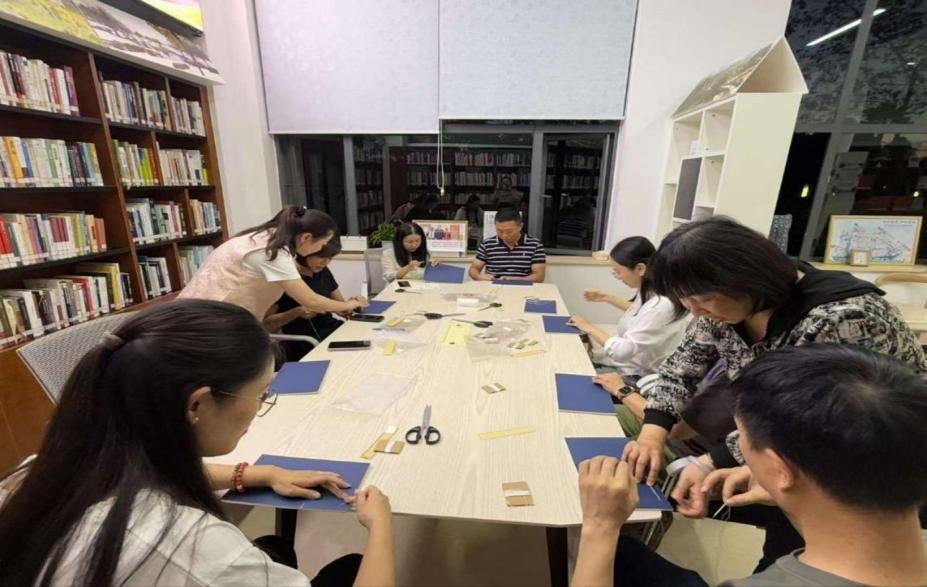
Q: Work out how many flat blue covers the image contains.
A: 9